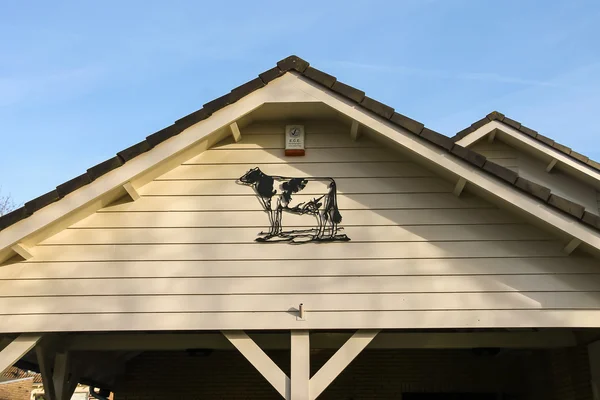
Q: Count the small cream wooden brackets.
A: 8